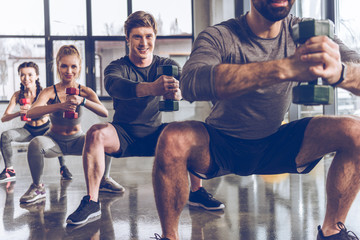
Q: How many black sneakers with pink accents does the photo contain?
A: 2